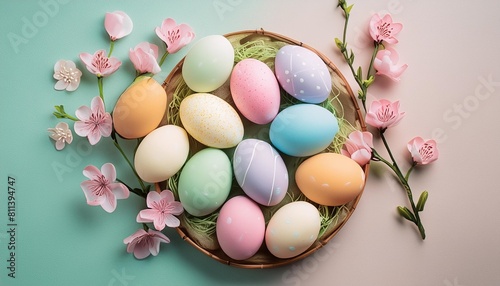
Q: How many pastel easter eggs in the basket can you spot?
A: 12